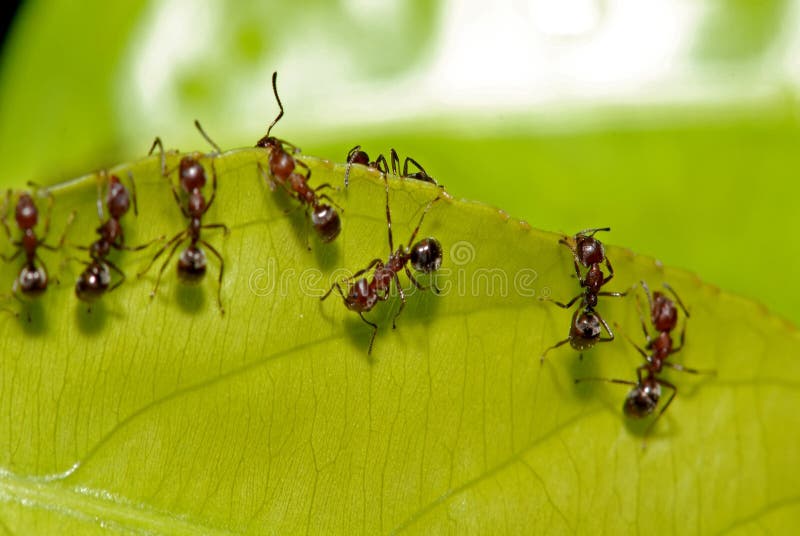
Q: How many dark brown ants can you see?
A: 8